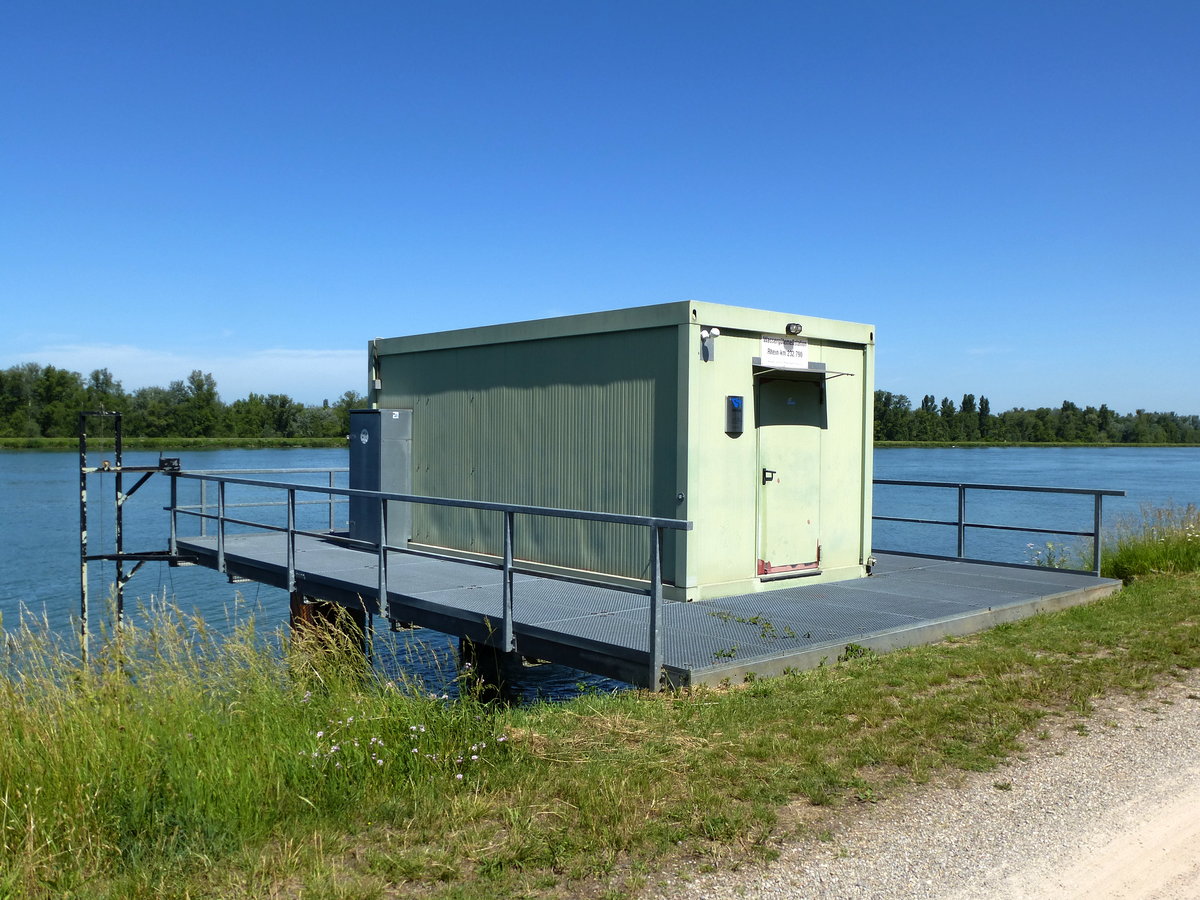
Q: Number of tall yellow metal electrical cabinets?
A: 0